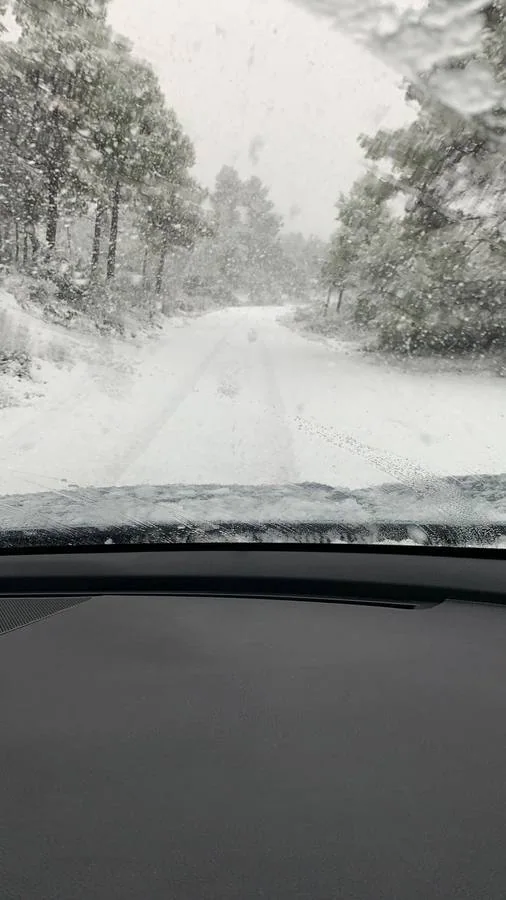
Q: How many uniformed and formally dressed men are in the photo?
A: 0